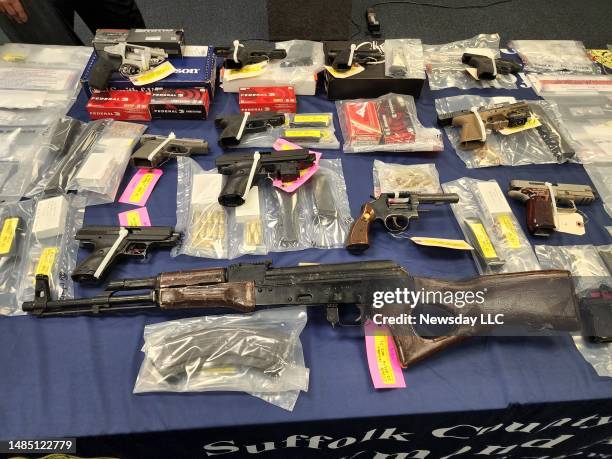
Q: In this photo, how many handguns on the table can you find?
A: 11